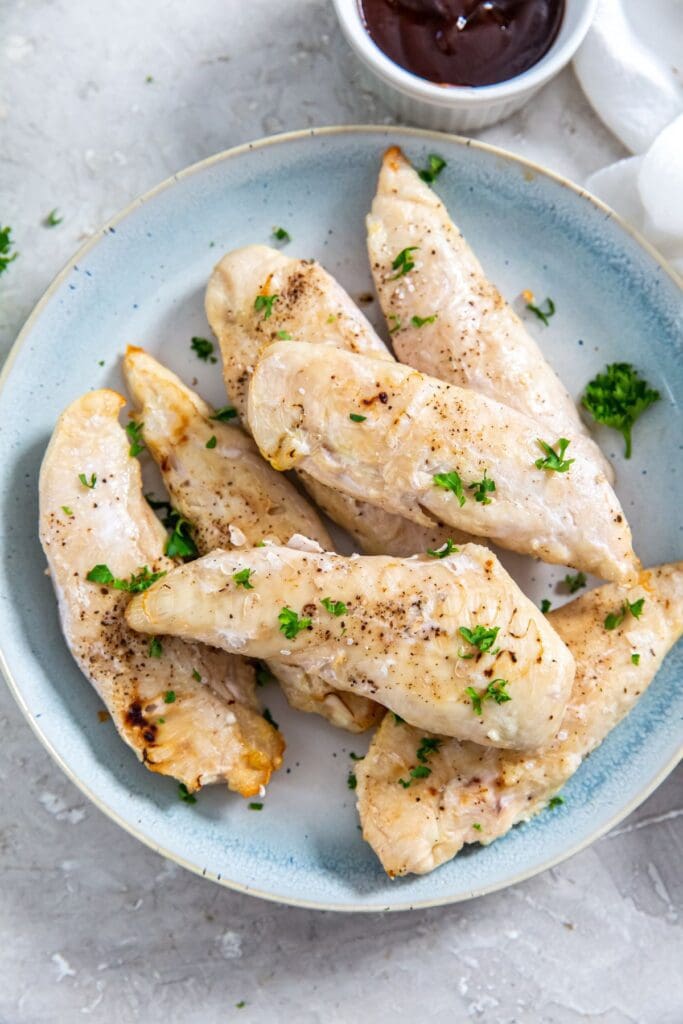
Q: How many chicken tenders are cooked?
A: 7